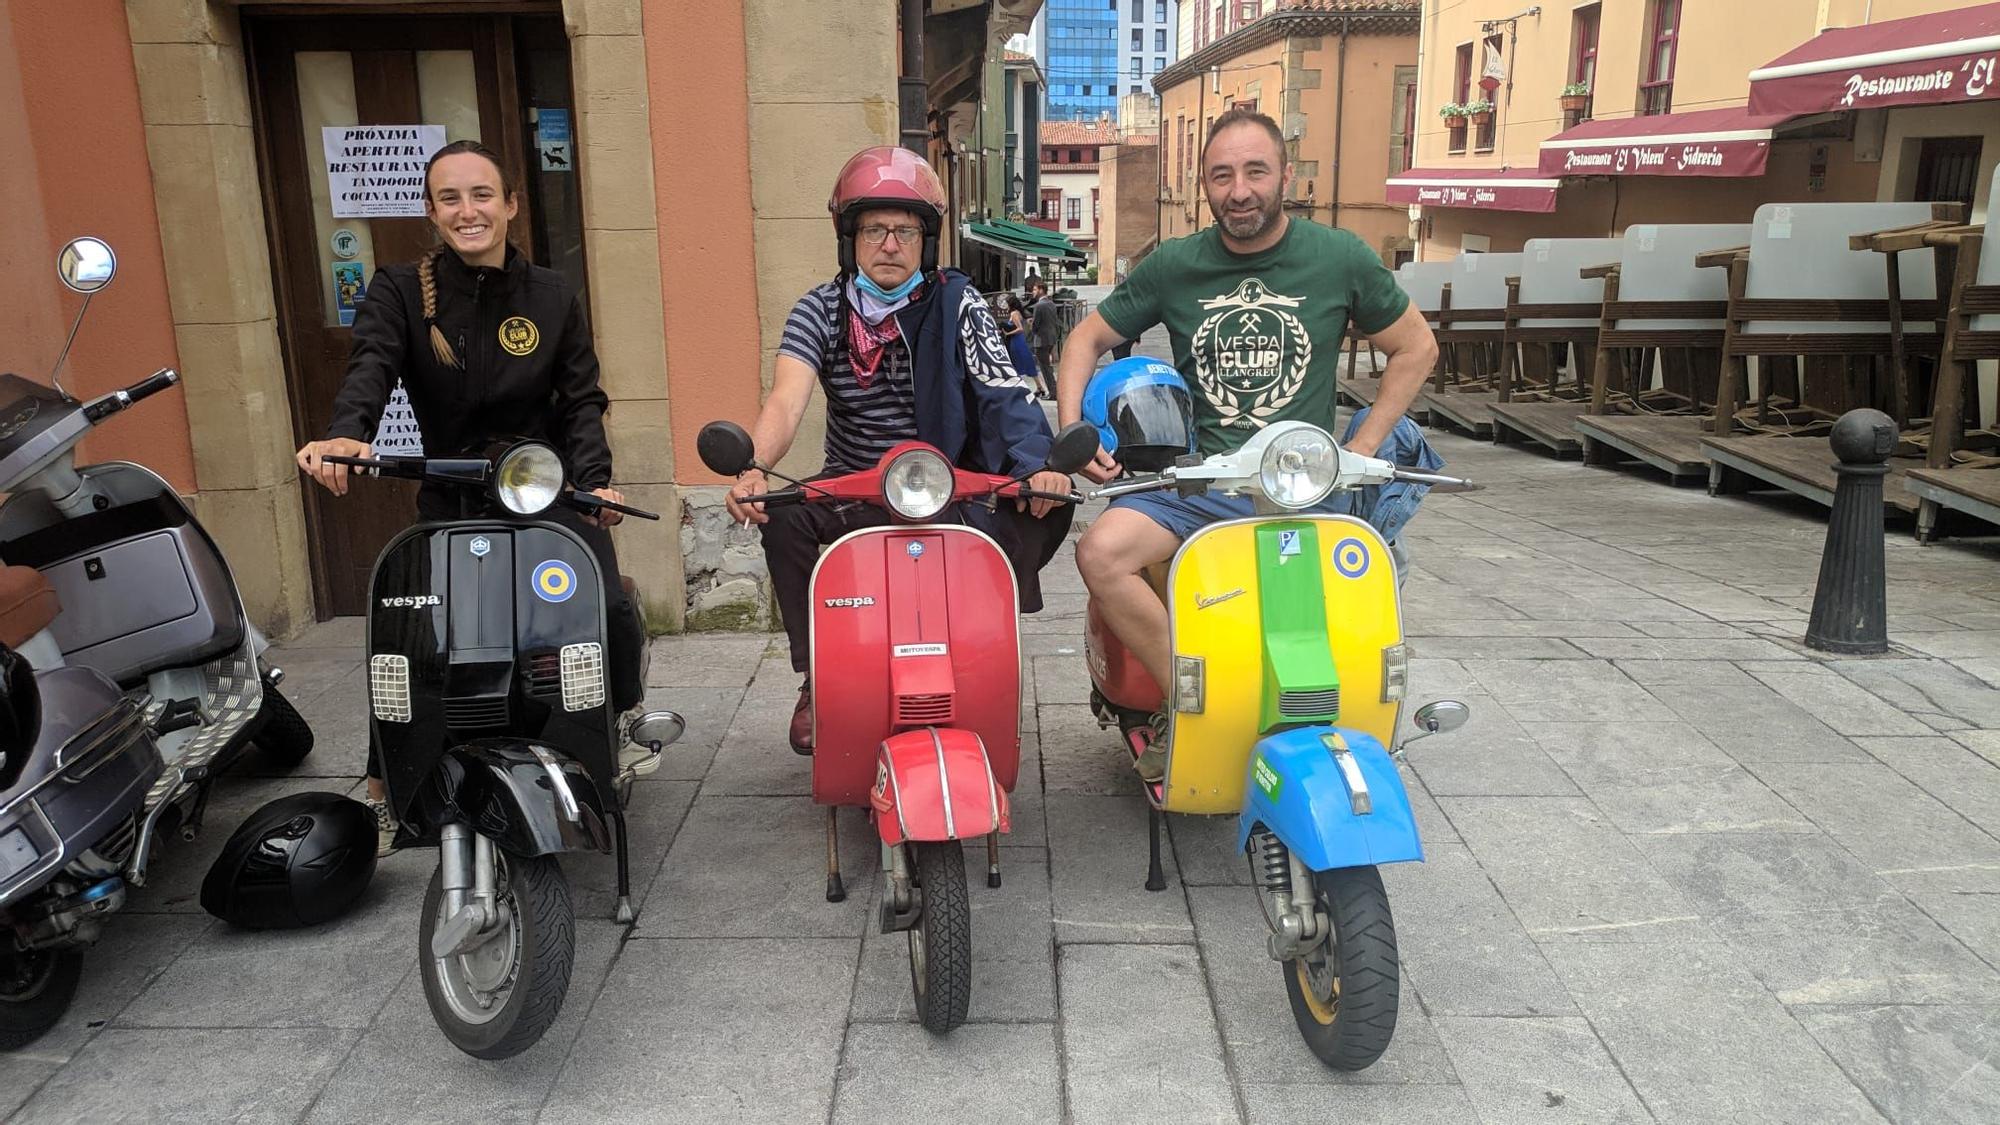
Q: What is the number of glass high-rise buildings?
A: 1